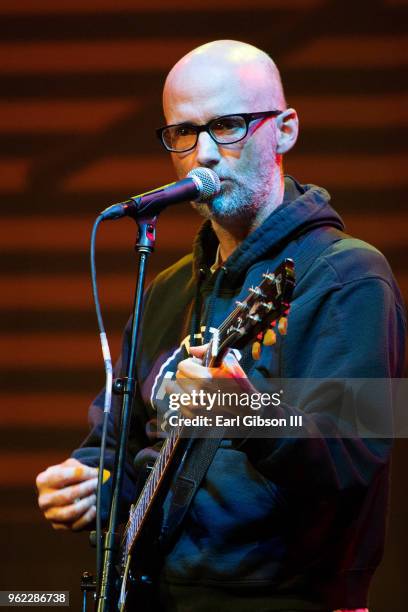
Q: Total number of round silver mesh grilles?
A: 1